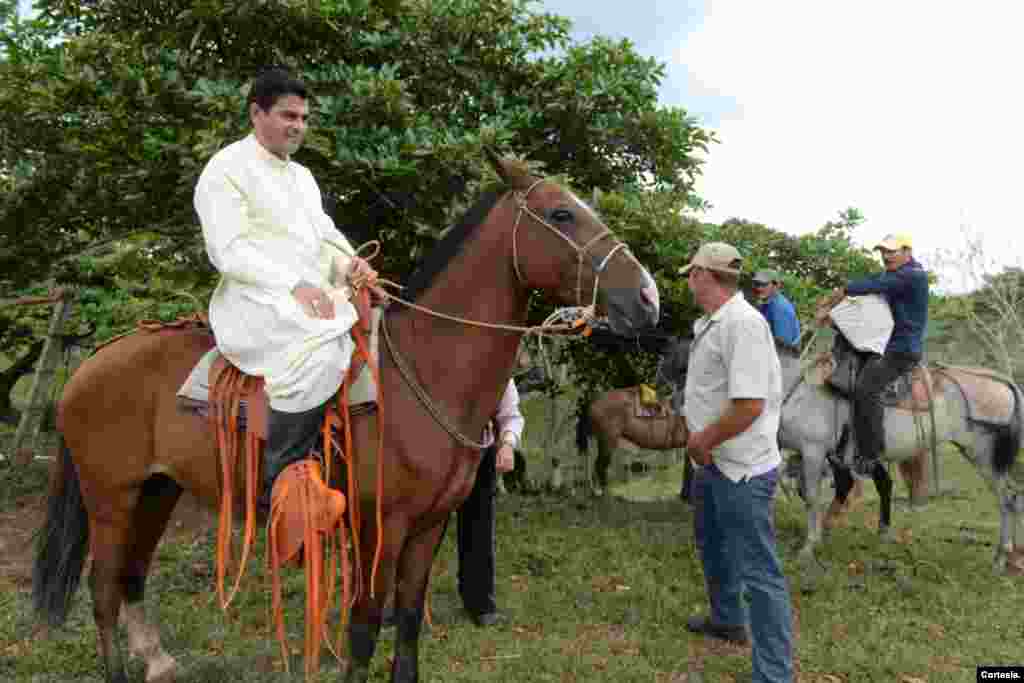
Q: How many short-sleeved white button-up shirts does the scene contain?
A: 1